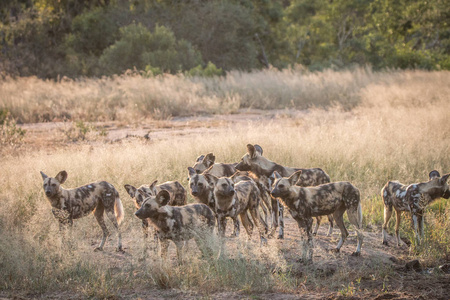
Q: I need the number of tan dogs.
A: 9